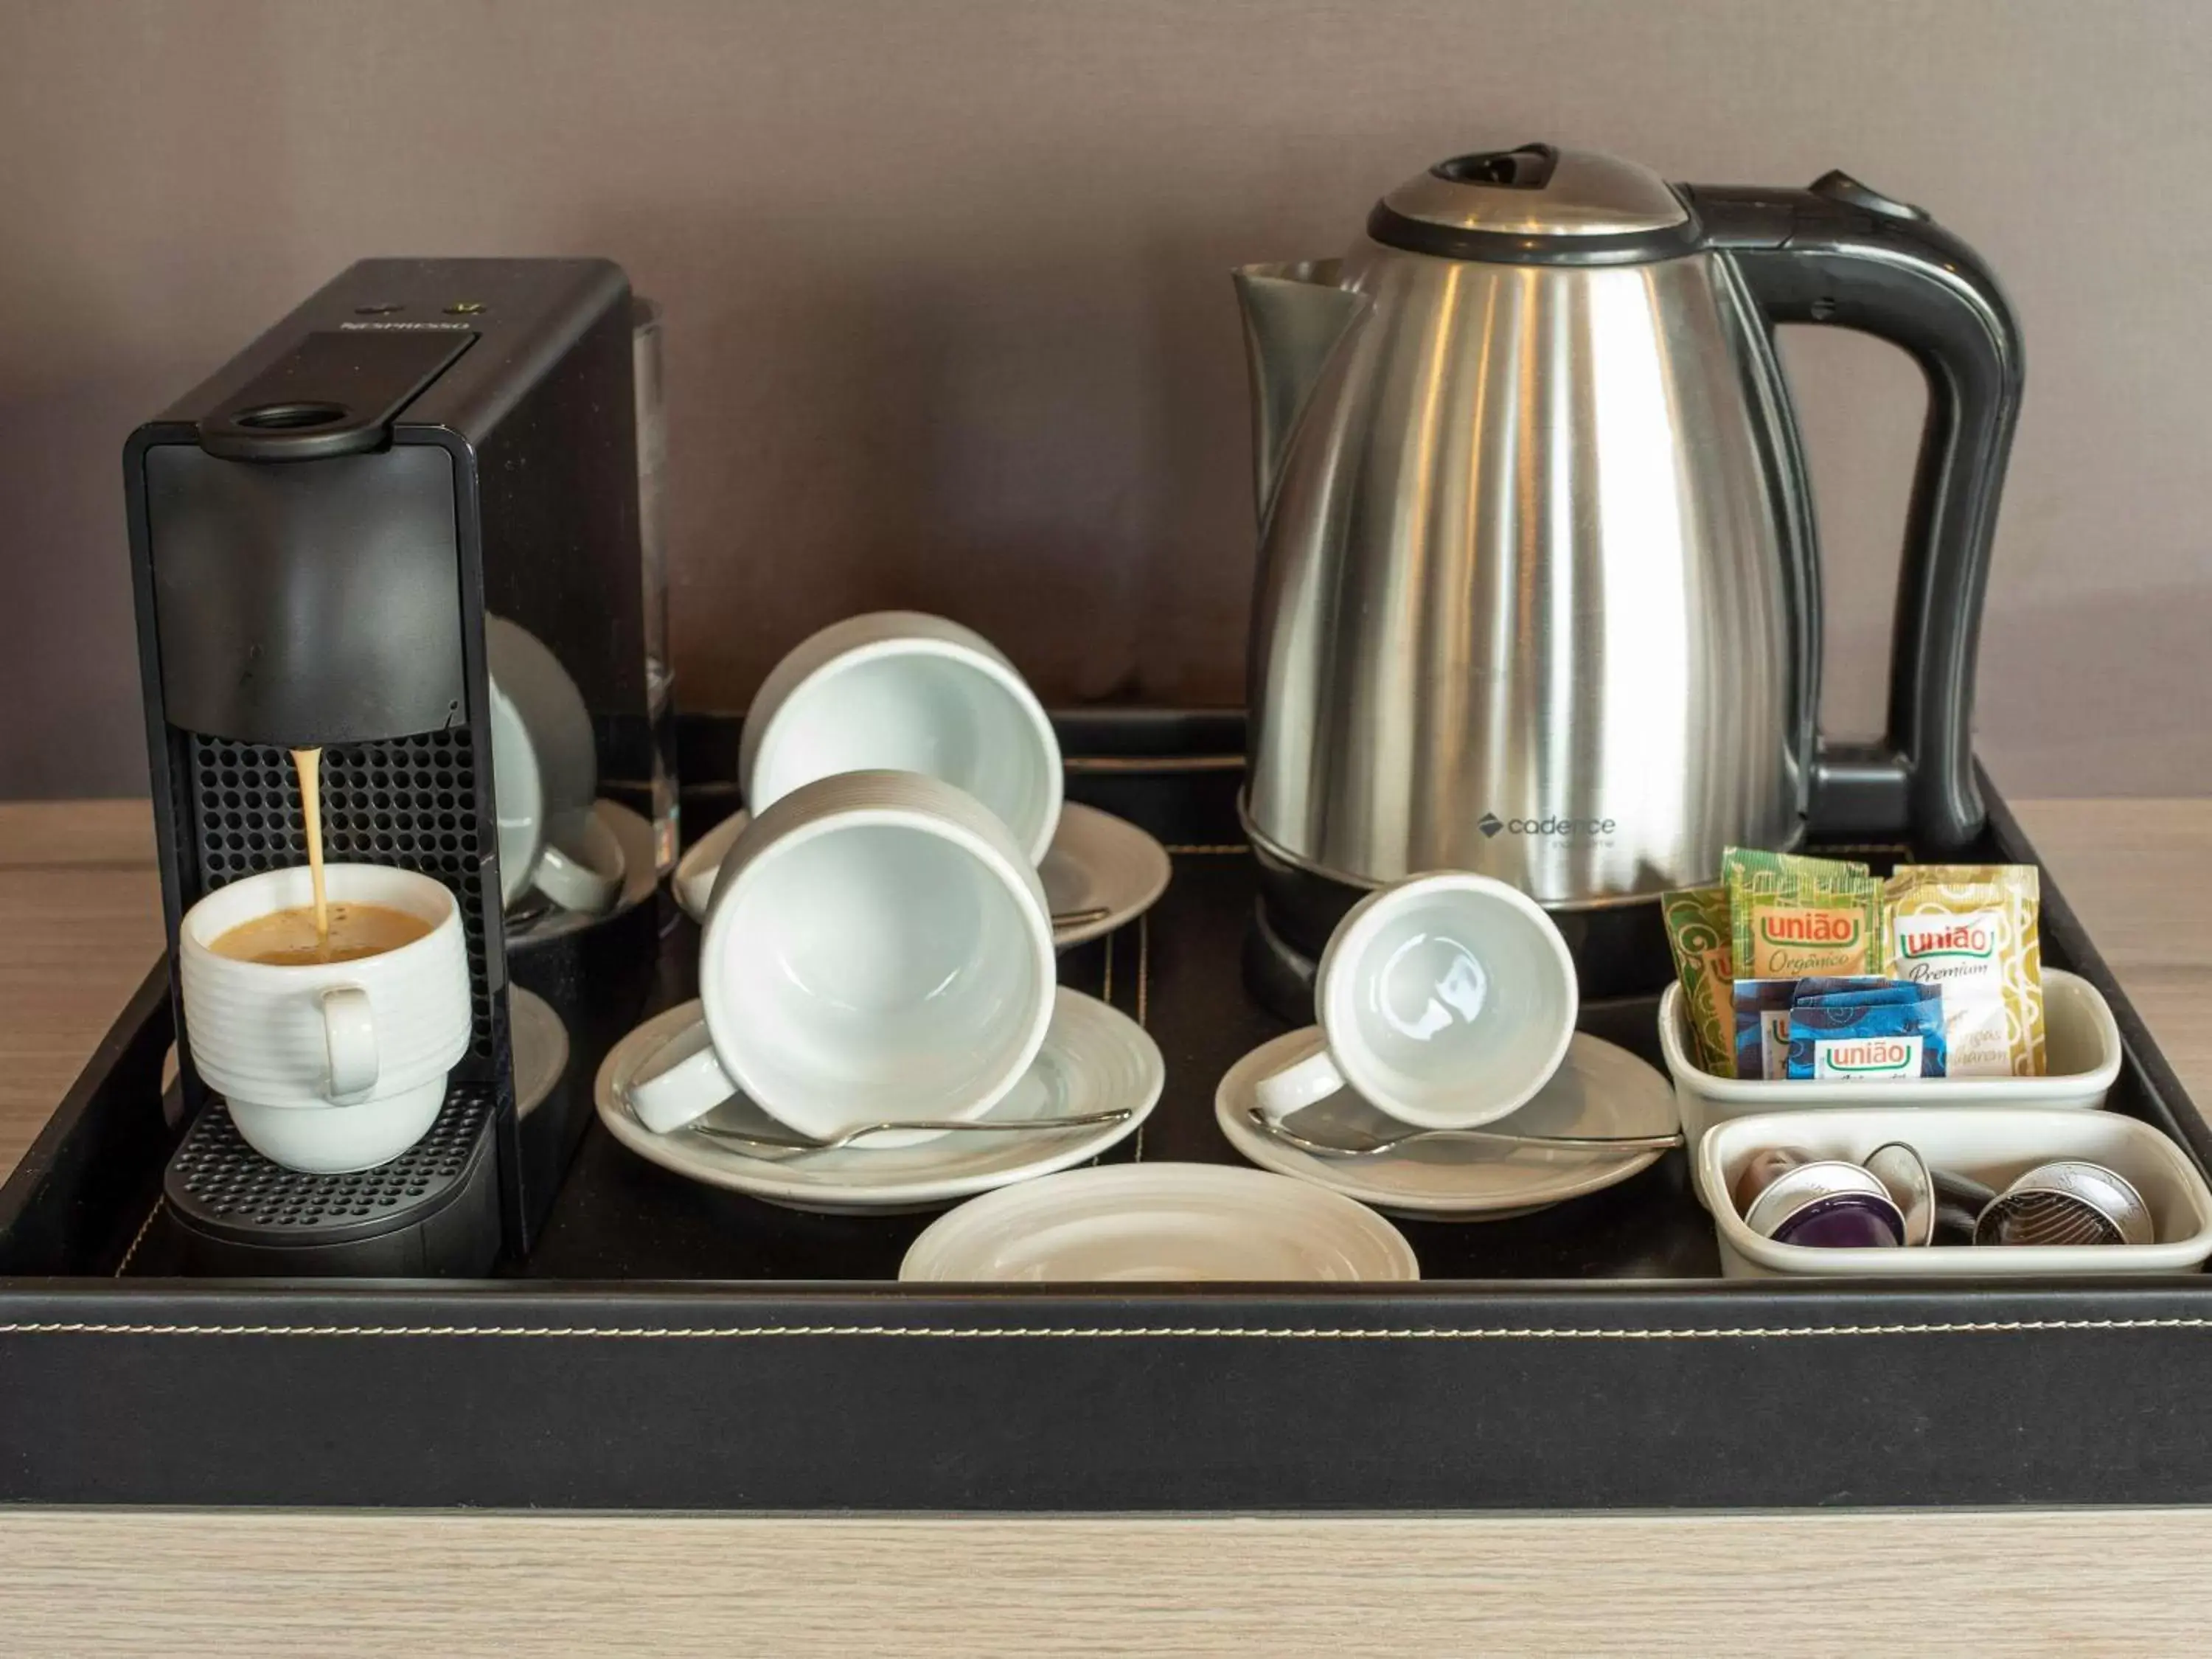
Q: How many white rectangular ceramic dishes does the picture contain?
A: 2